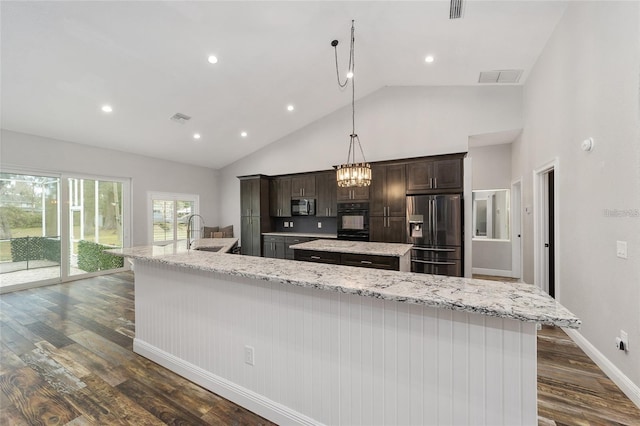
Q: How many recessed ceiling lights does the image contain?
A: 7